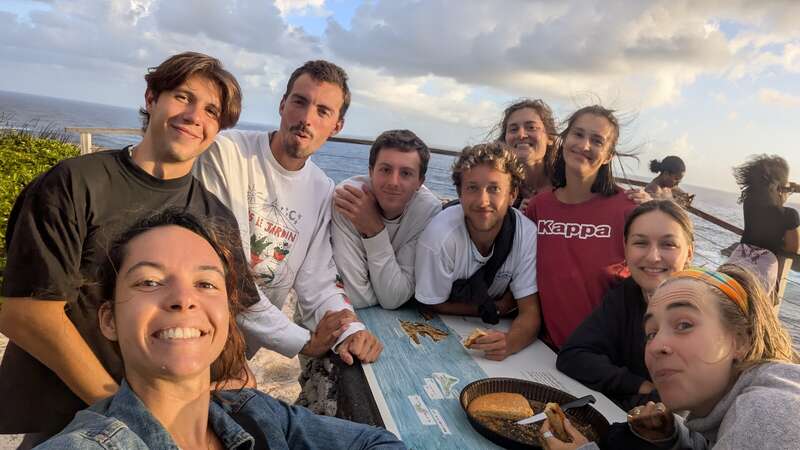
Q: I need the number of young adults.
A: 9